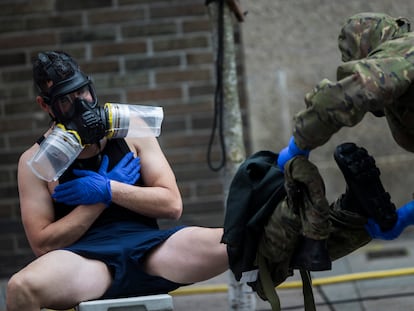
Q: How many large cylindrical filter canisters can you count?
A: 2